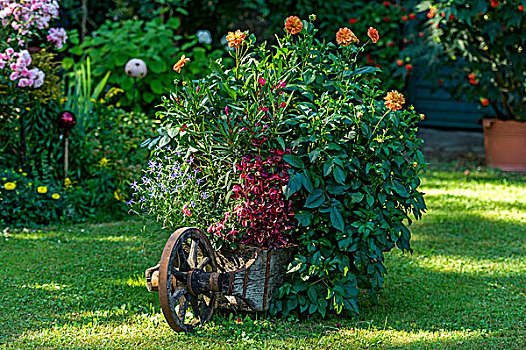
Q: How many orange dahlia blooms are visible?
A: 6